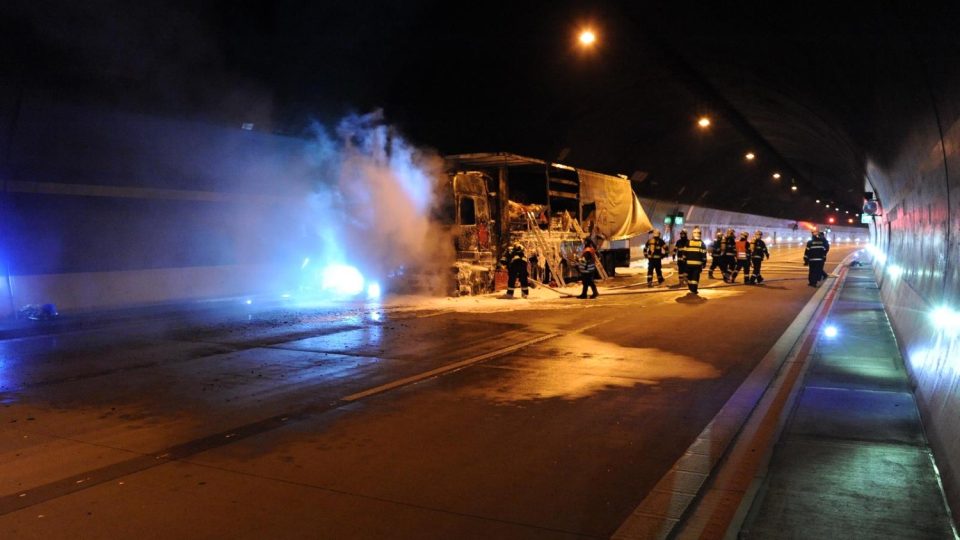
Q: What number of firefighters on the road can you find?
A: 11